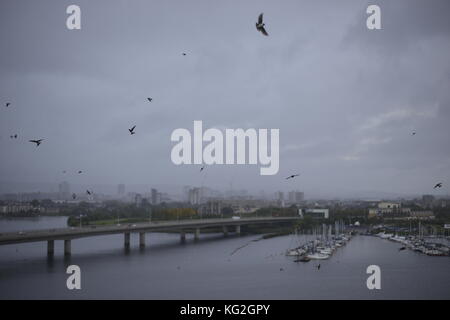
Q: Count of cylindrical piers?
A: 8